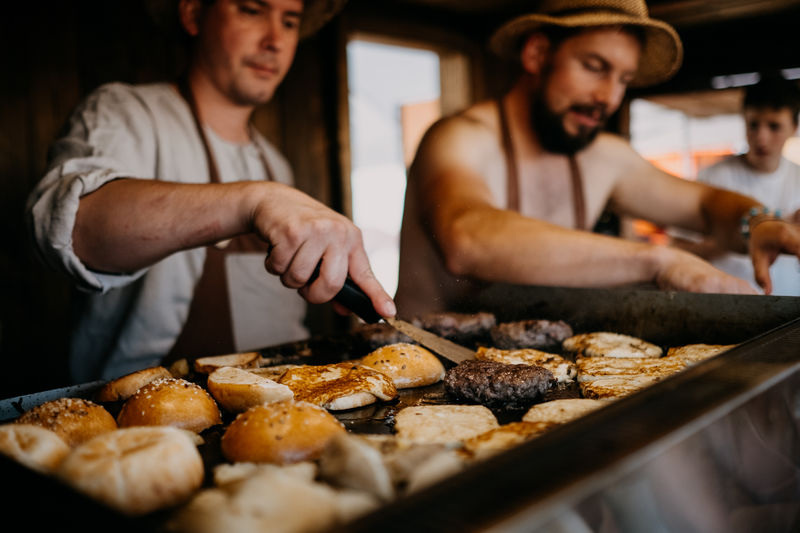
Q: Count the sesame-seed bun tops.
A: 4